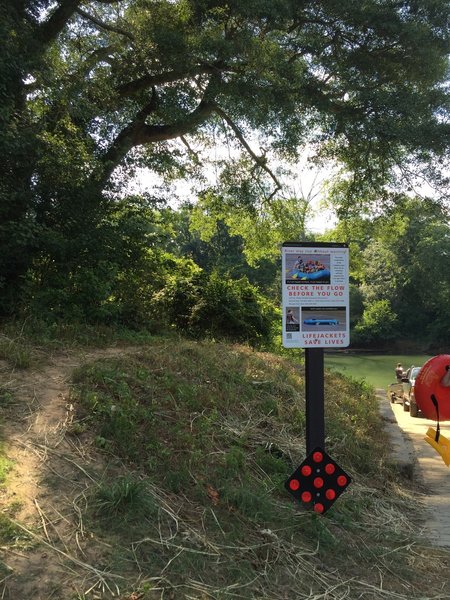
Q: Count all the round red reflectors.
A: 9